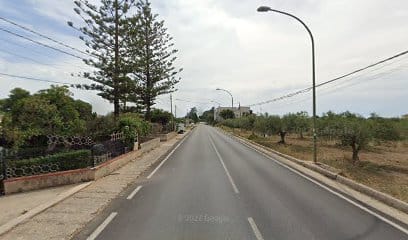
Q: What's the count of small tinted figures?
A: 0